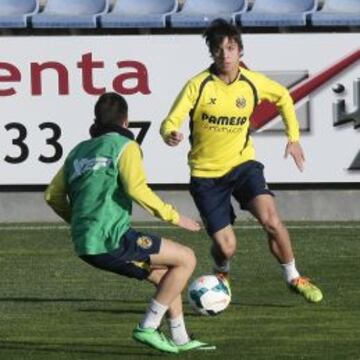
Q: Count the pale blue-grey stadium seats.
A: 6